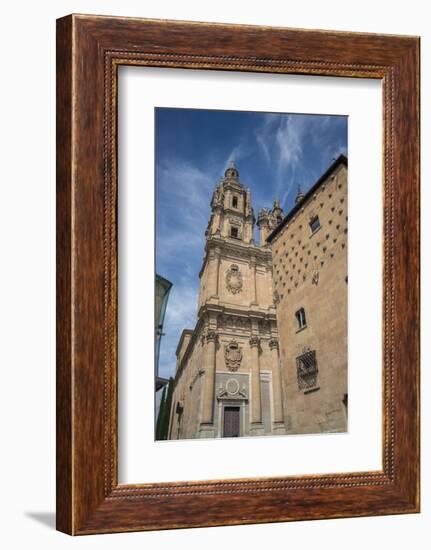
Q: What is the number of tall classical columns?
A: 3